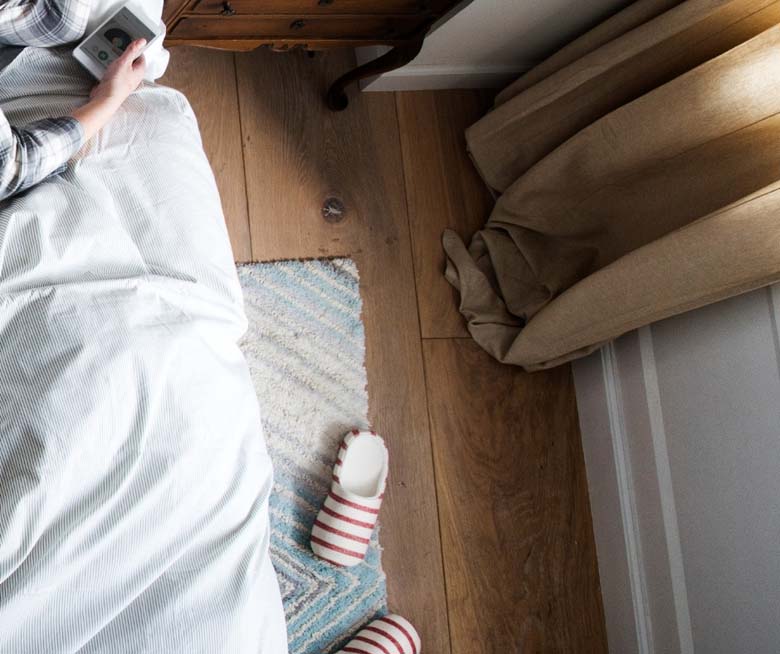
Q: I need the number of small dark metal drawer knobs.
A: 3